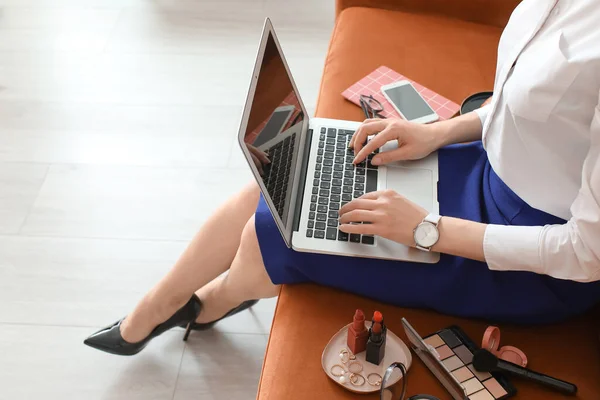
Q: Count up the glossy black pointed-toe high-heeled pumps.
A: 2